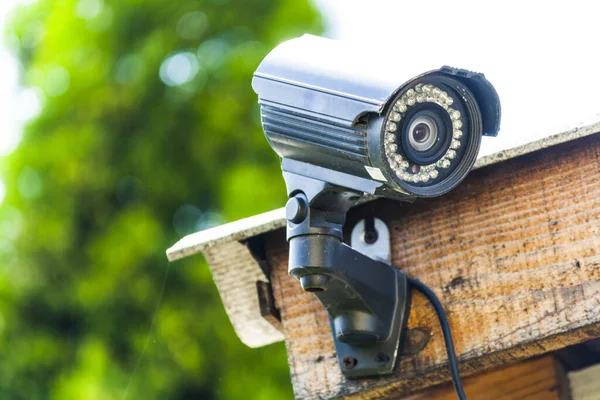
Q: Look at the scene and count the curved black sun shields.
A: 1